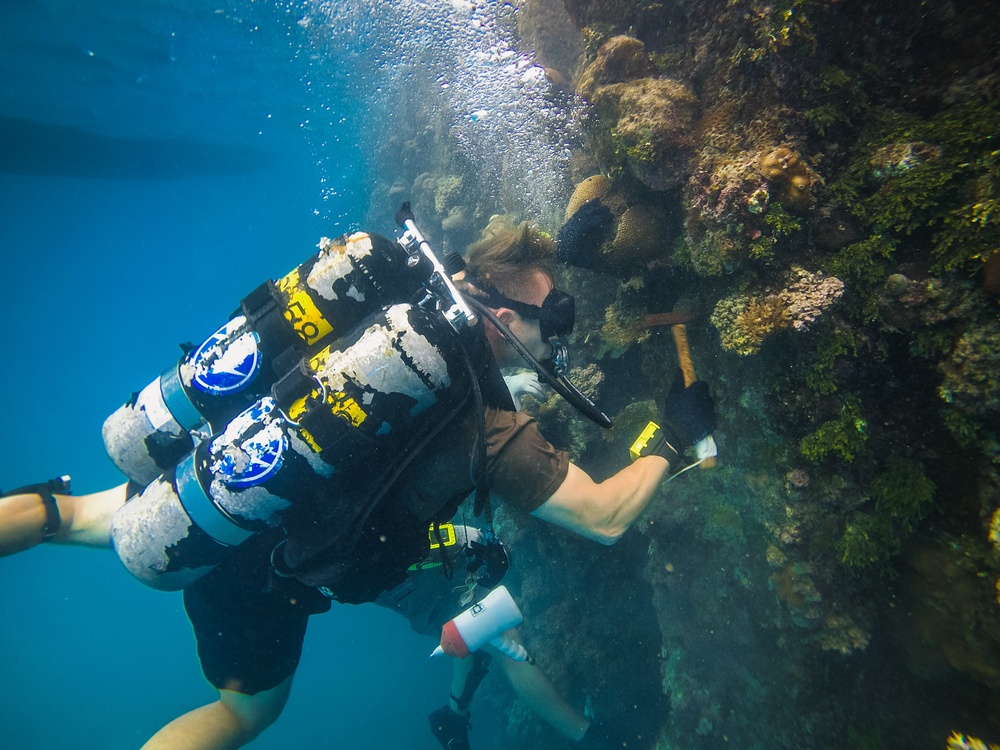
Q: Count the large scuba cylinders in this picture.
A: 2